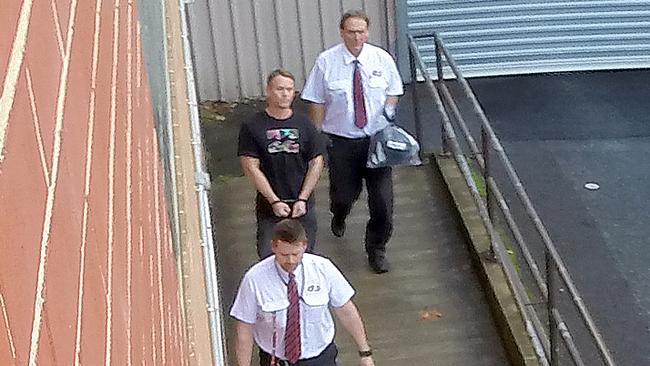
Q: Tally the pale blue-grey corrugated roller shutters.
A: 1